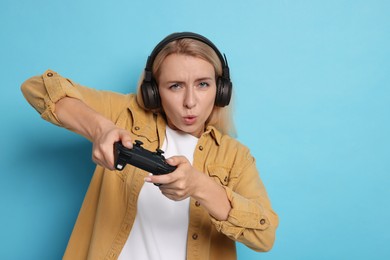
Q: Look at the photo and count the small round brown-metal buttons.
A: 7